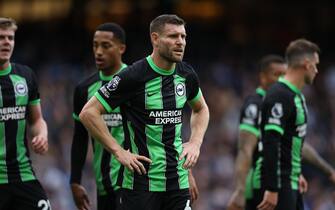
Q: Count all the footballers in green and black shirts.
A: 5